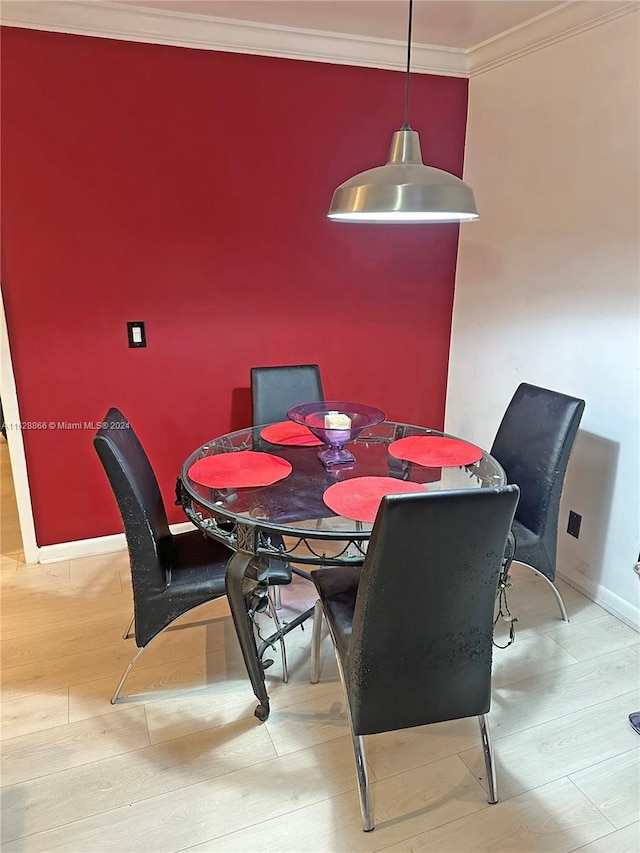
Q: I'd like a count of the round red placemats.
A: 4